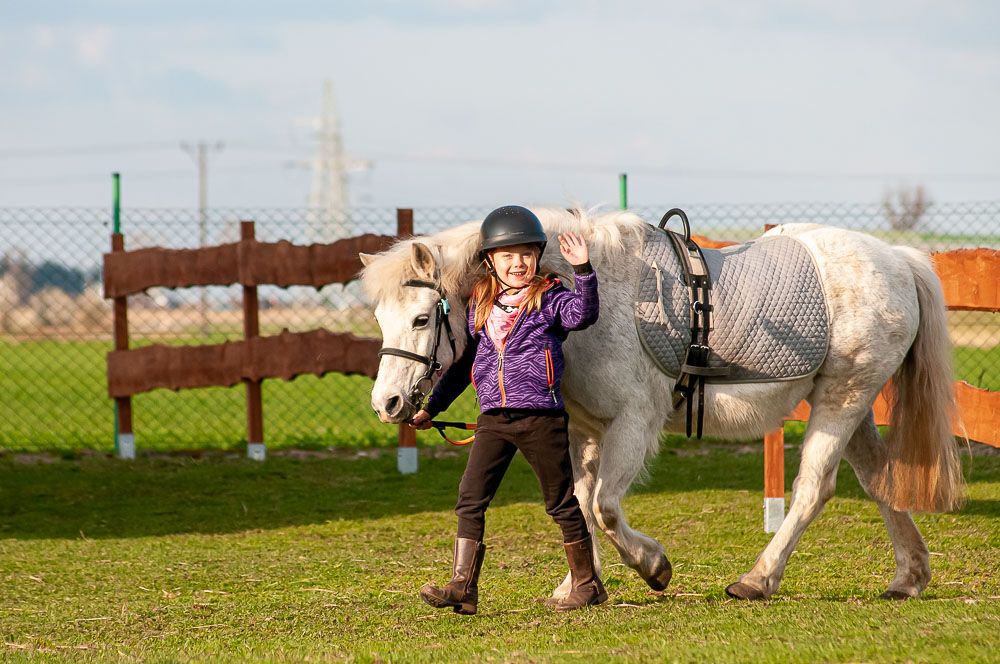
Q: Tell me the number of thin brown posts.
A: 4